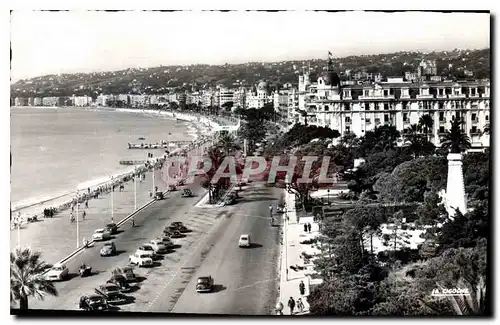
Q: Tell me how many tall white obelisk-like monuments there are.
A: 1